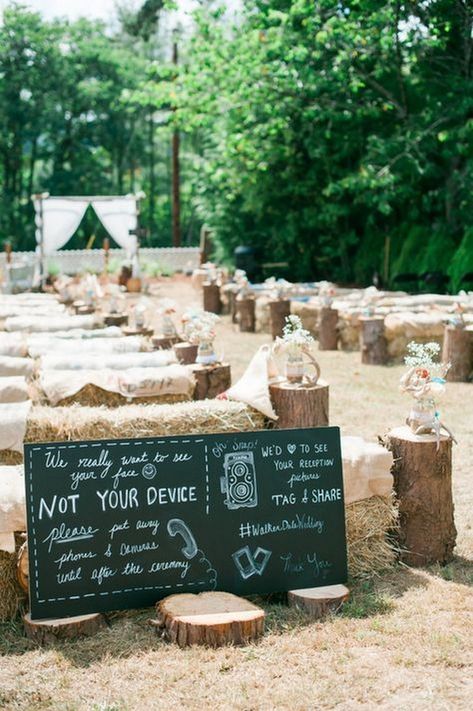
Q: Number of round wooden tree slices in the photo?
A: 3